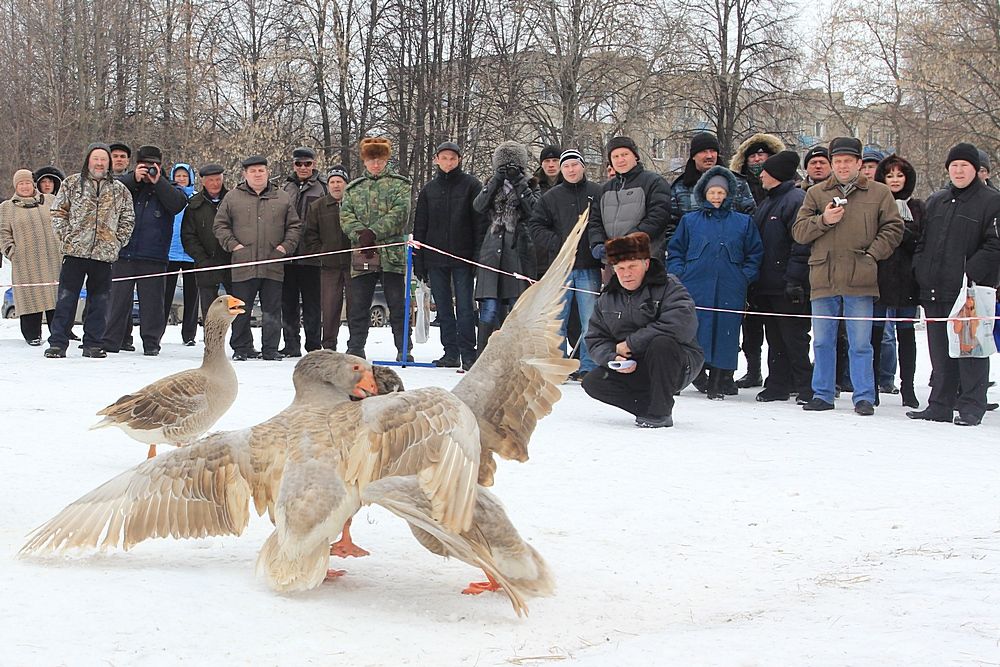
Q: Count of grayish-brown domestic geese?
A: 3